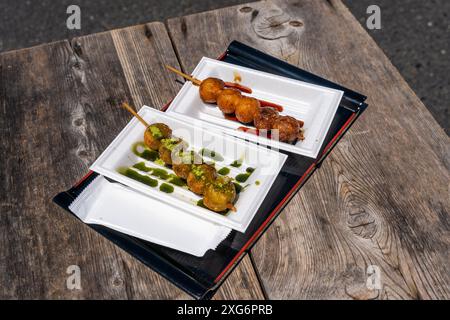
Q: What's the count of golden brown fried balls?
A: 10